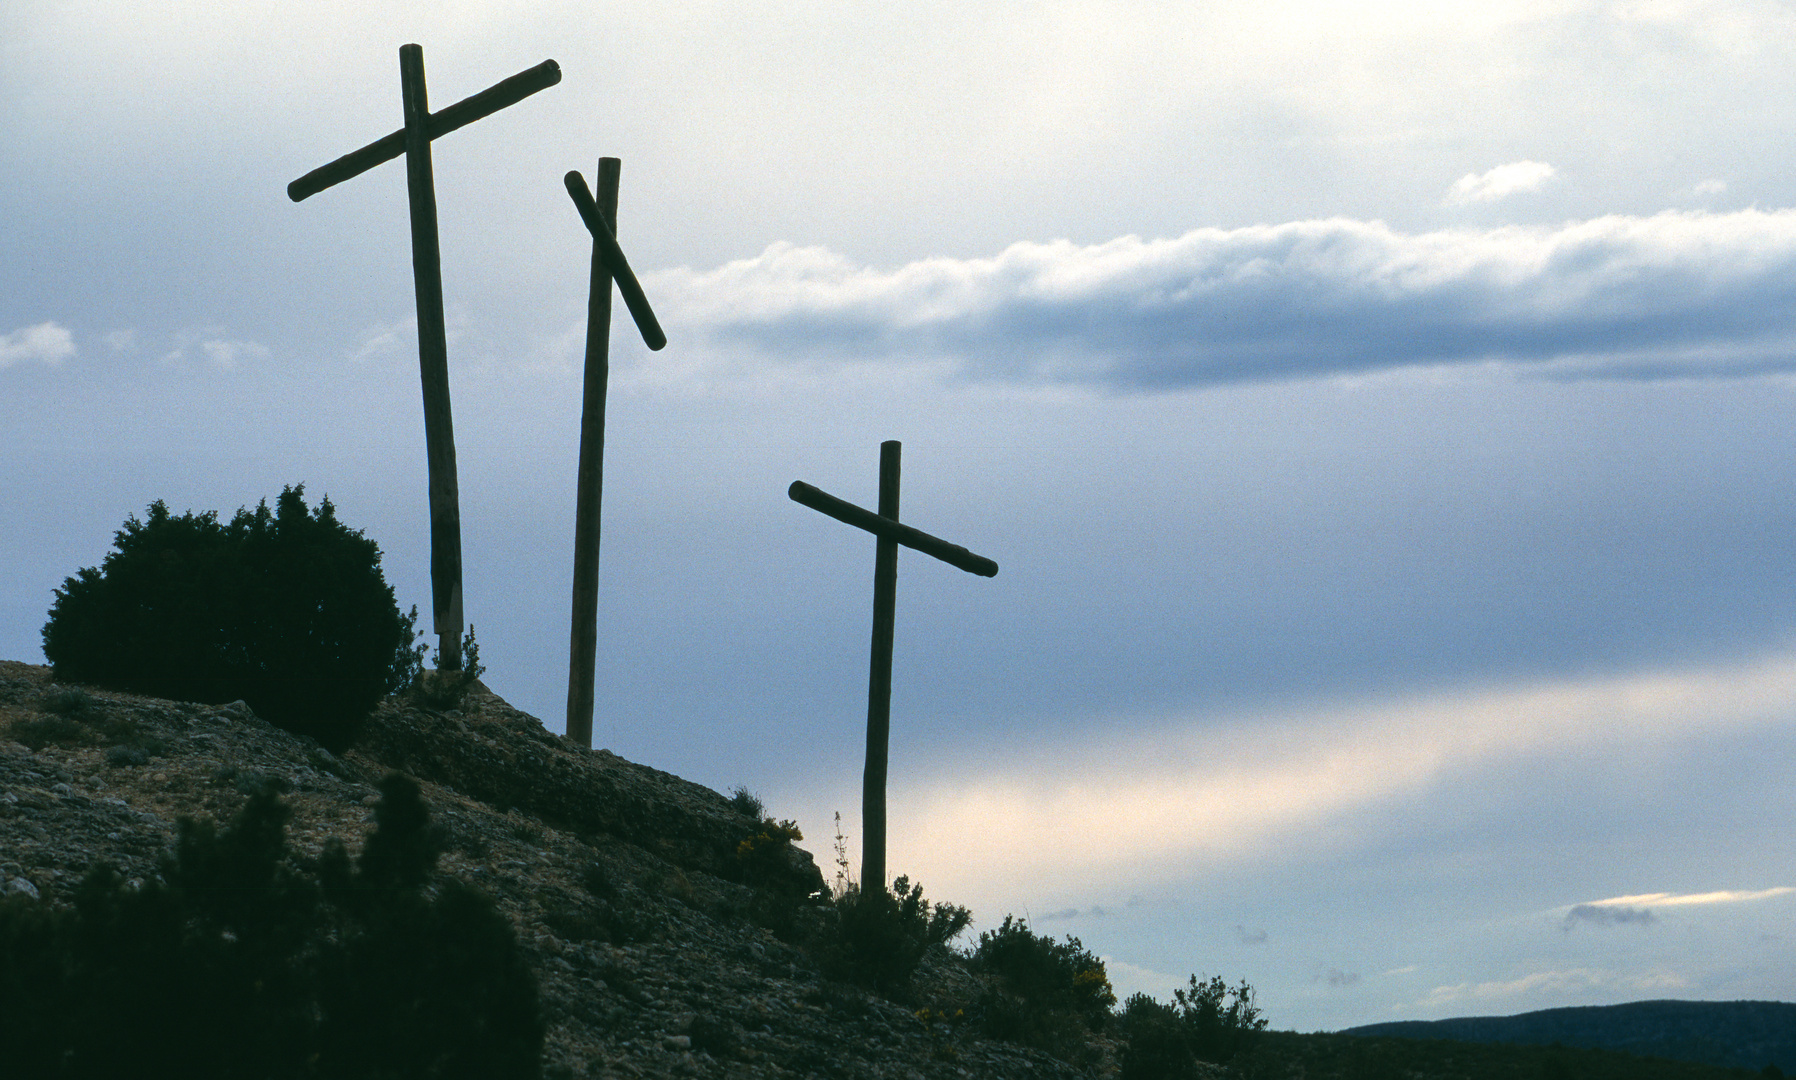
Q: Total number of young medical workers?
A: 0